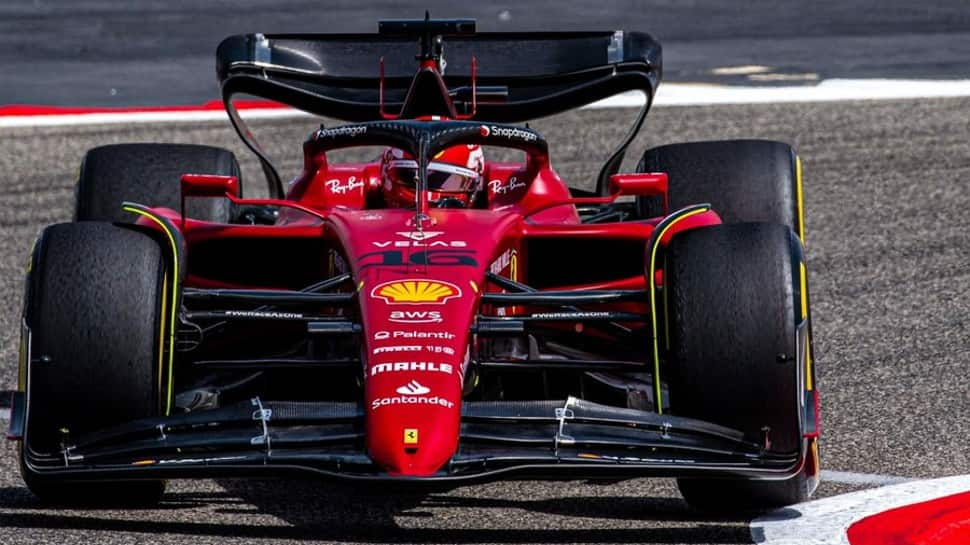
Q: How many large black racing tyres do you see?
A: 4